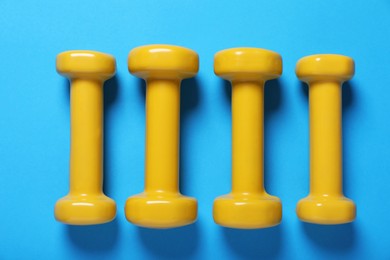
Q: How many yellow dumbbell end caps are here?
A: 8